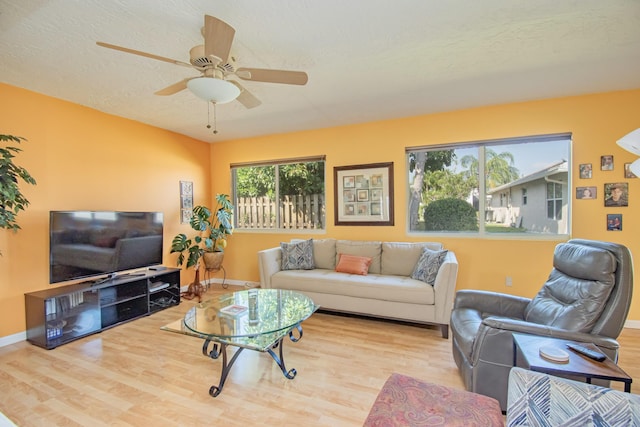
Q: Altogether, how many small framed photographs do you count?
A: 6